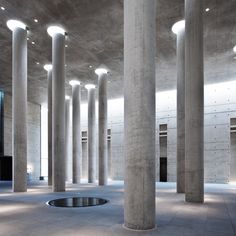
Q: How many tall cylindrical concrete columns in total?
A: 10